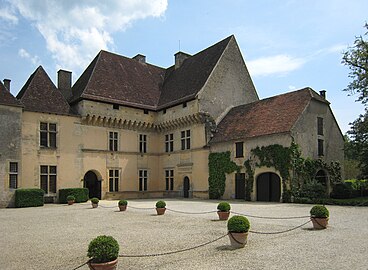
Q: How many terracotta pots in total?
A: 8